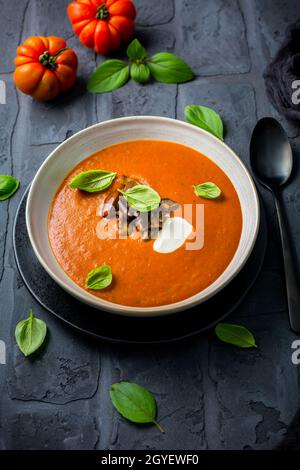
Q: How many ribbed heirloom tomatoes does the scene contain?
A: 2